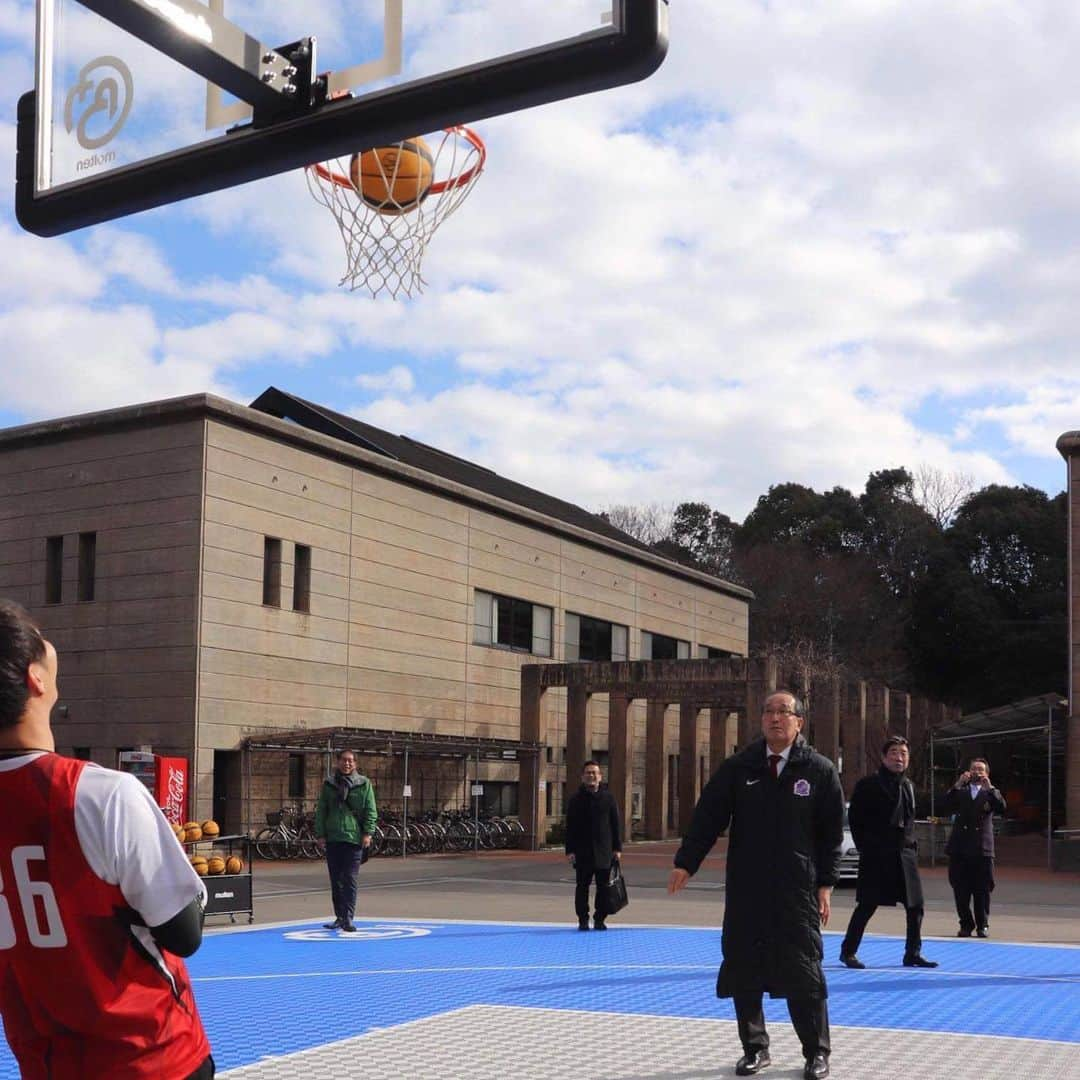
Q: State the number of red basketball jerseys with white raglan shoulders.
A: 1